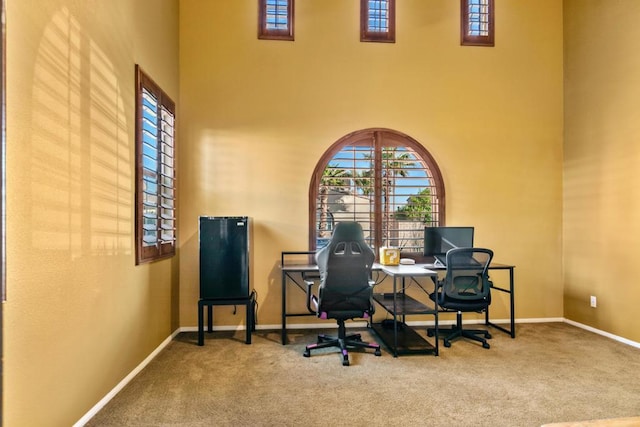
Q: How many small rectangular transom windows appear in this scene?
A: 3